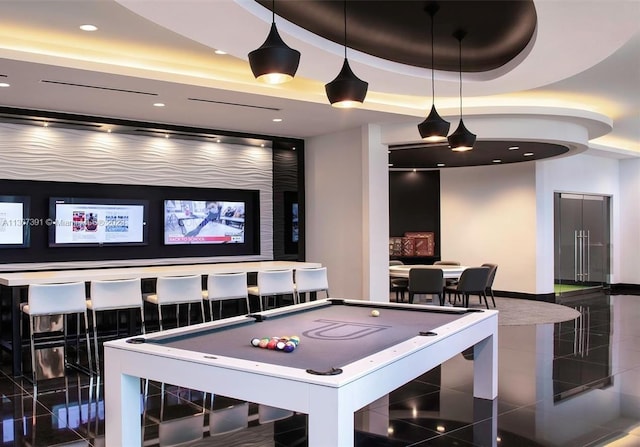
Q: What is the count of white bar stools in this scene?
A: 6